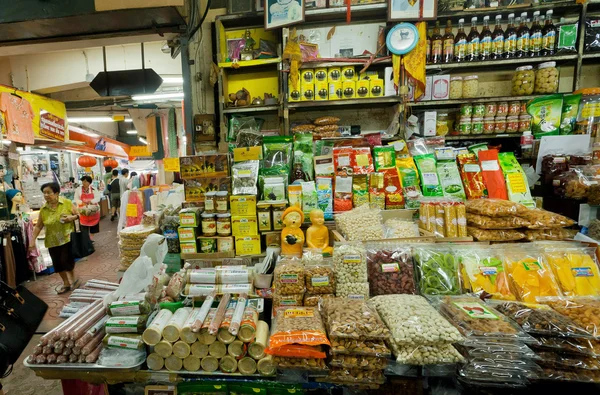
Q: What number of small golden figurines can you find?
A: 2